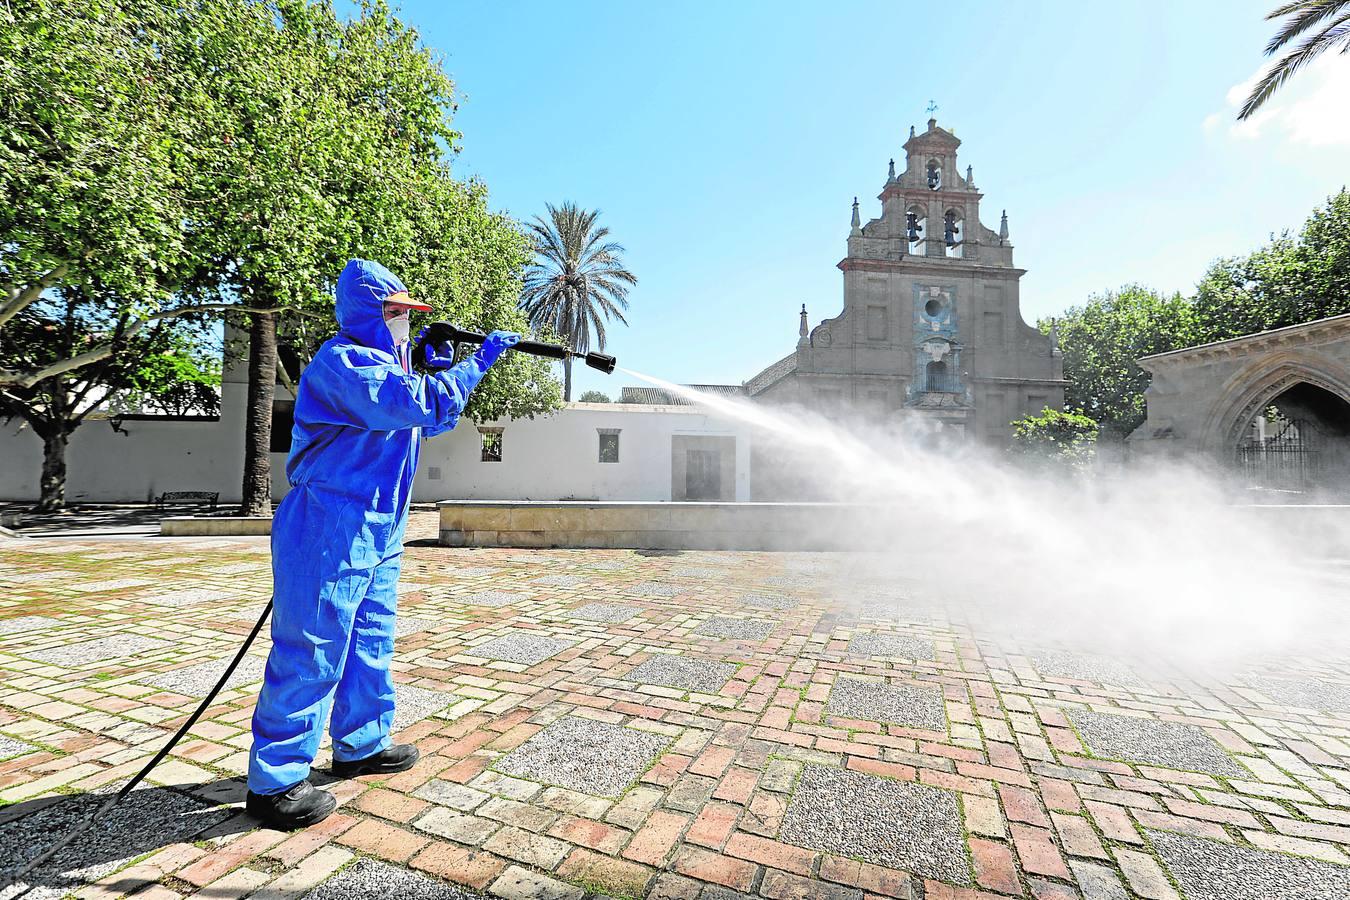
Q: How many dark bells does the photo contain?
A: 3